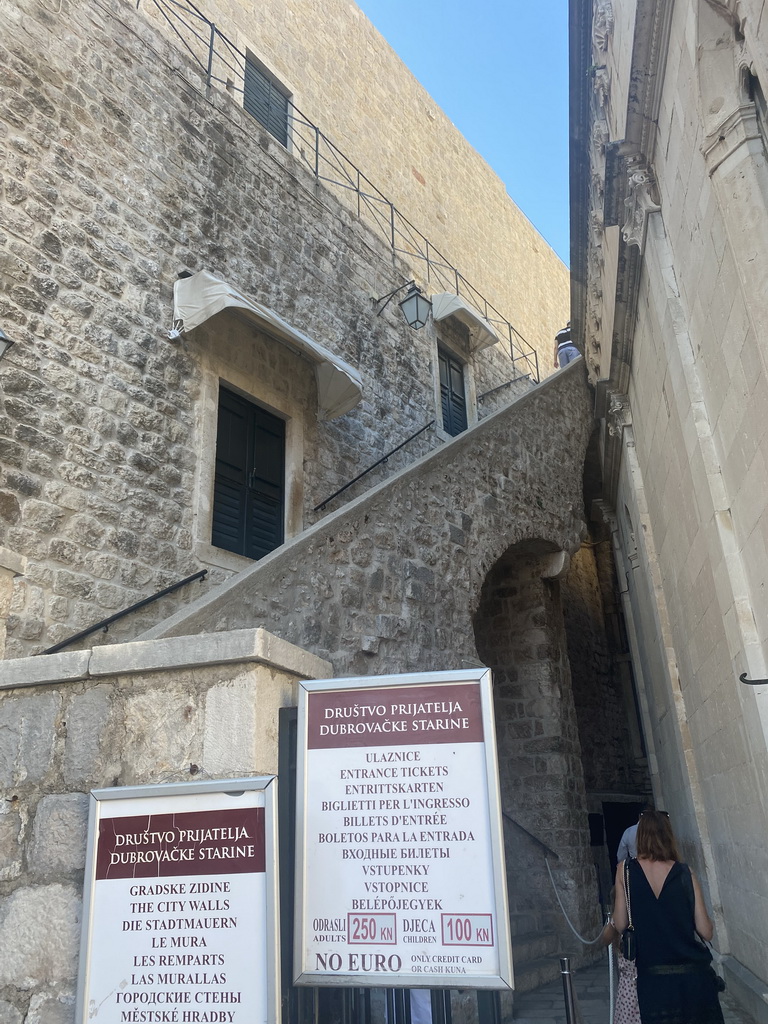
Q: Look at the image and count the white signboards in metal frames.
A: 2